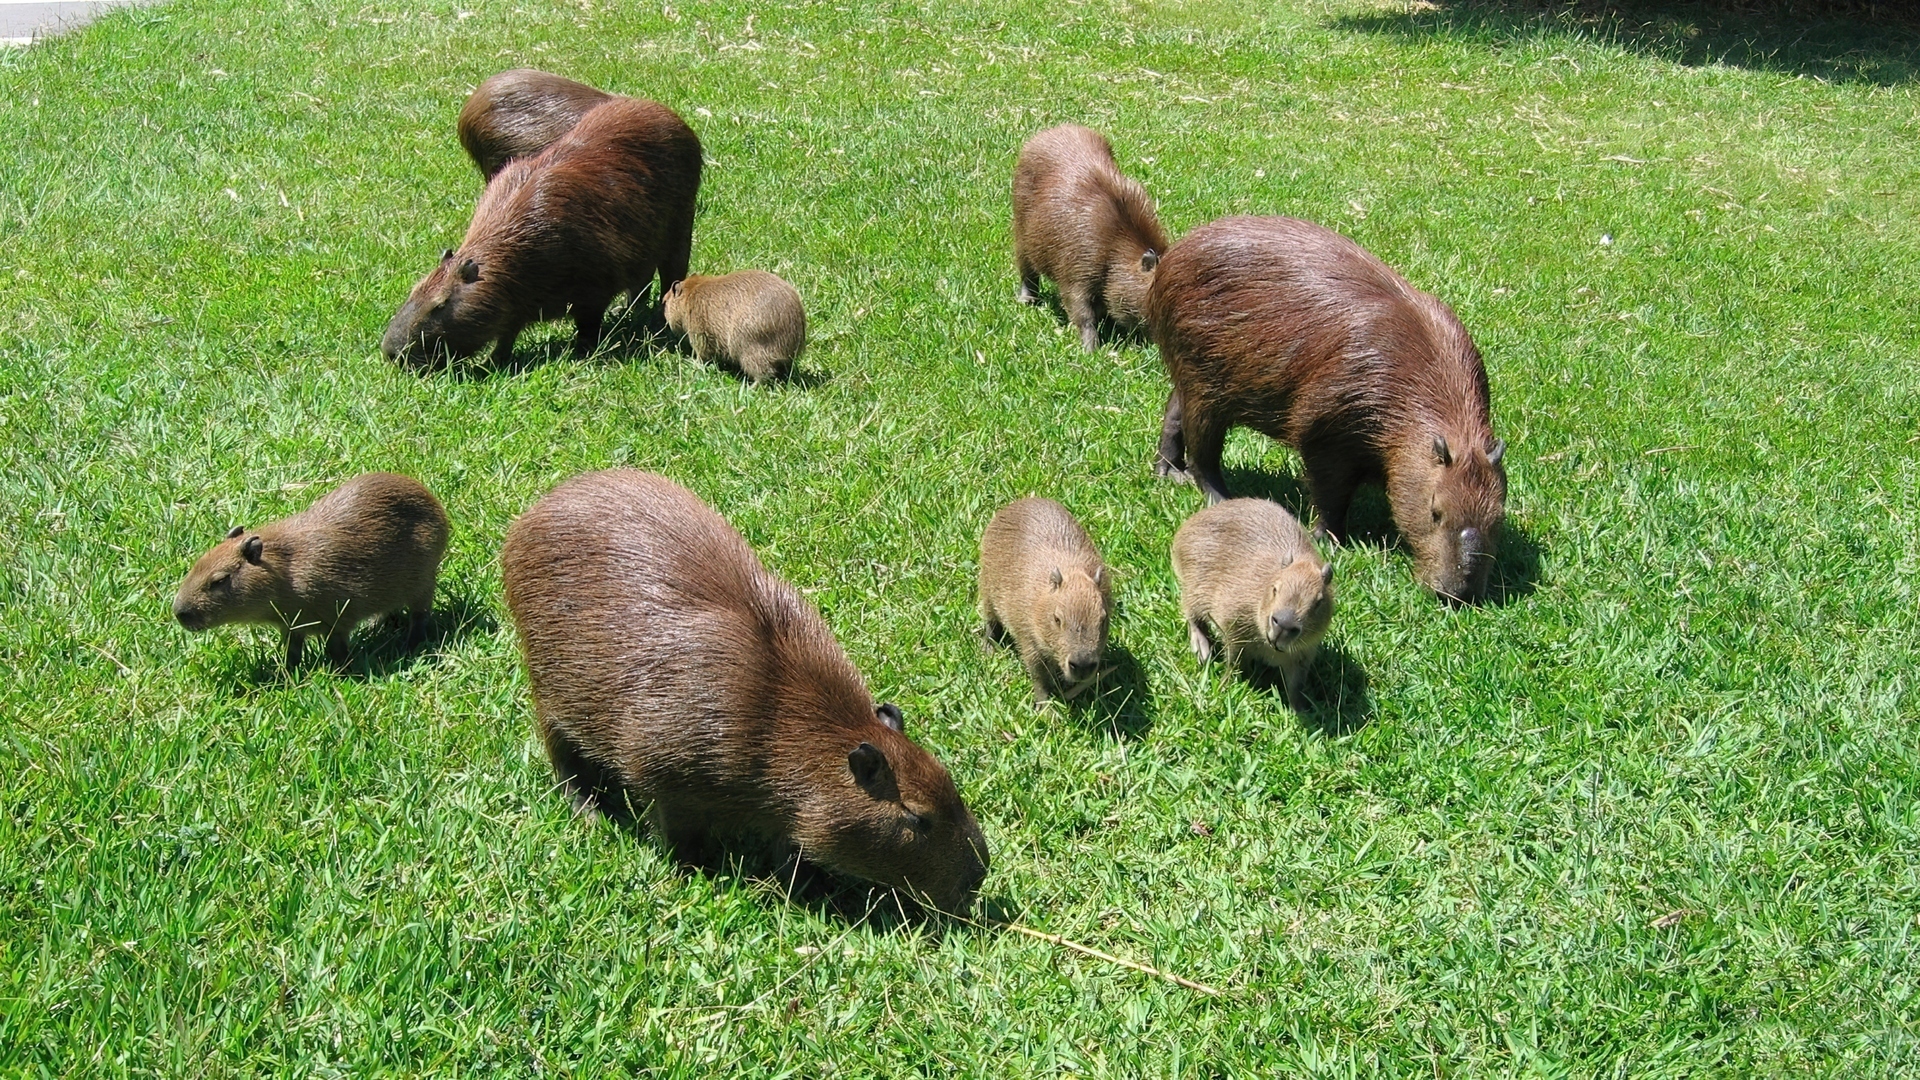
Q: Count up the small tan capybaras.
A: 4